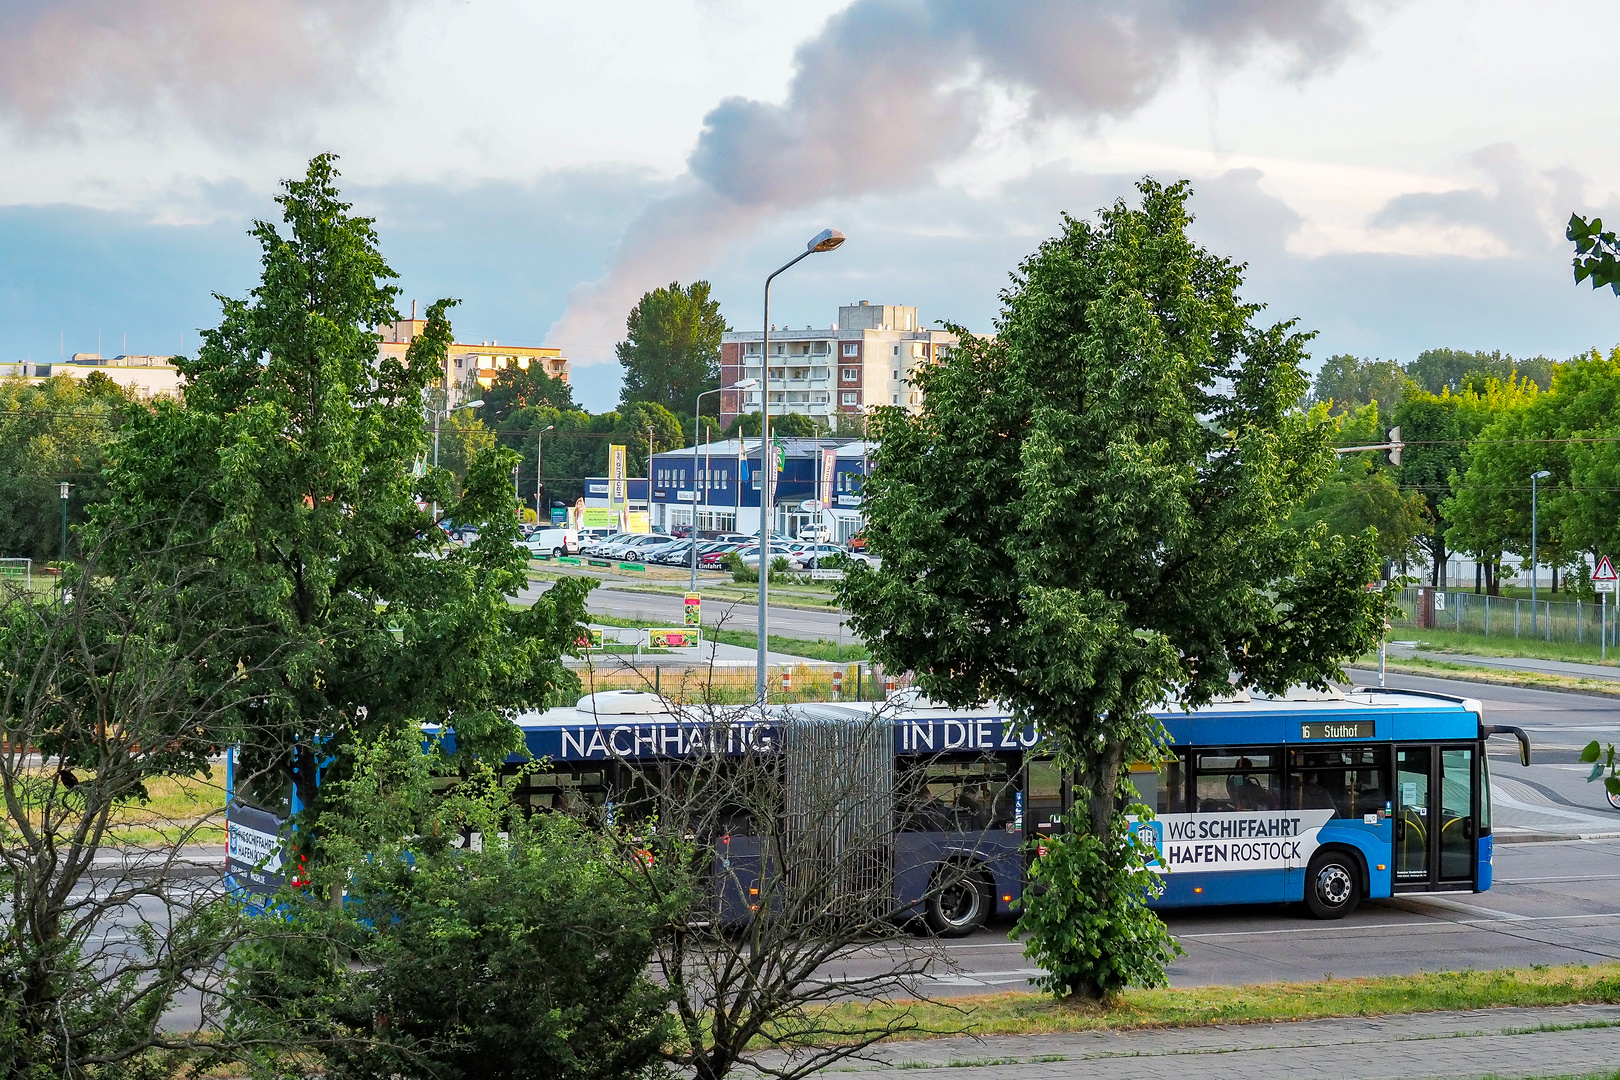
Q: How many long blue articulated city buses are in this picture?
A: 1